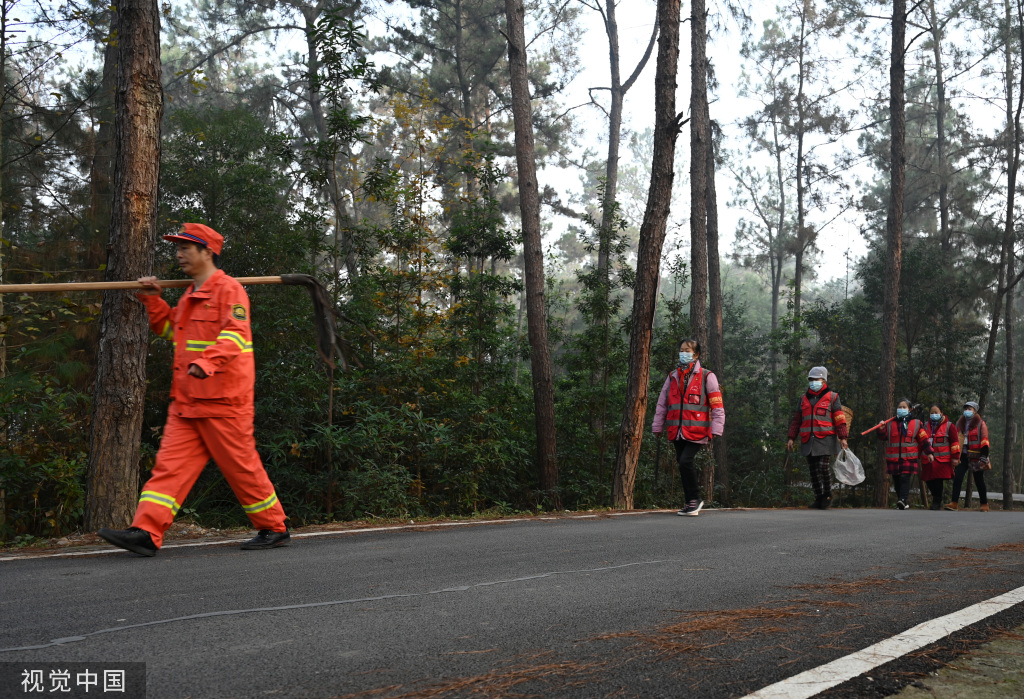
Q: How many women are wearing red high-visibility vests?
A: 5